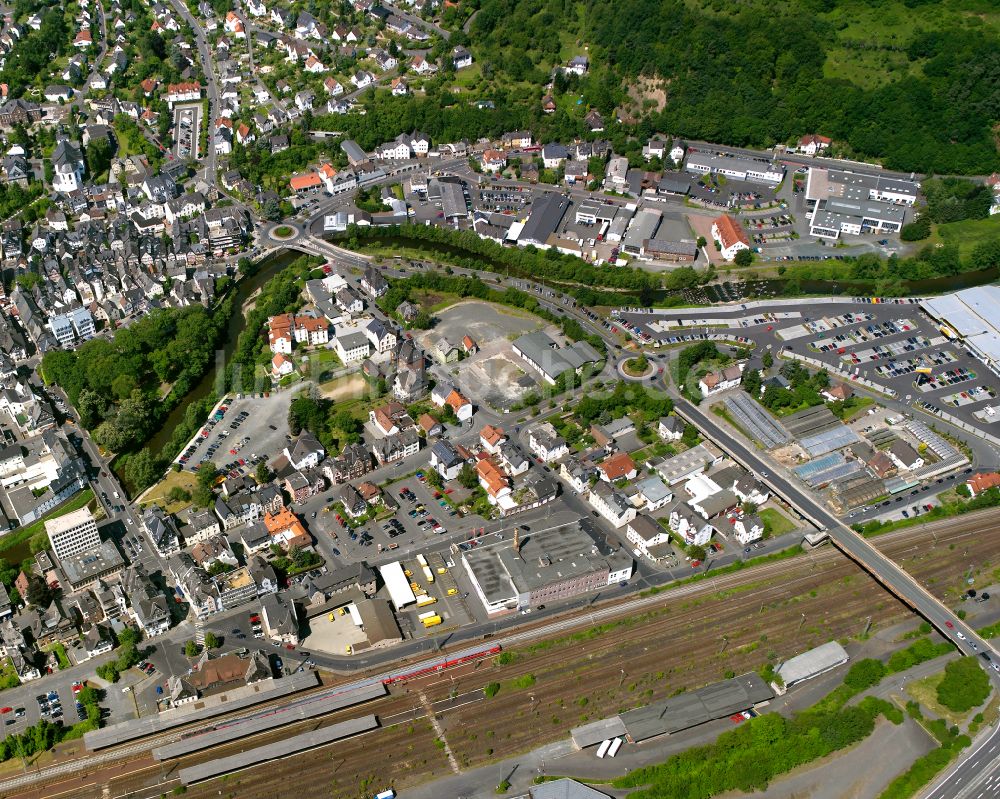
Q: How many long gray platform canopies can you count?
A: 3